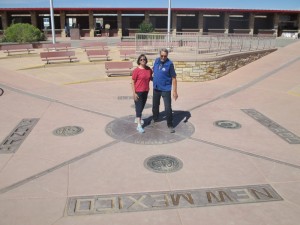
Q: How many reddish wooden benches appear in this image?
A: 8